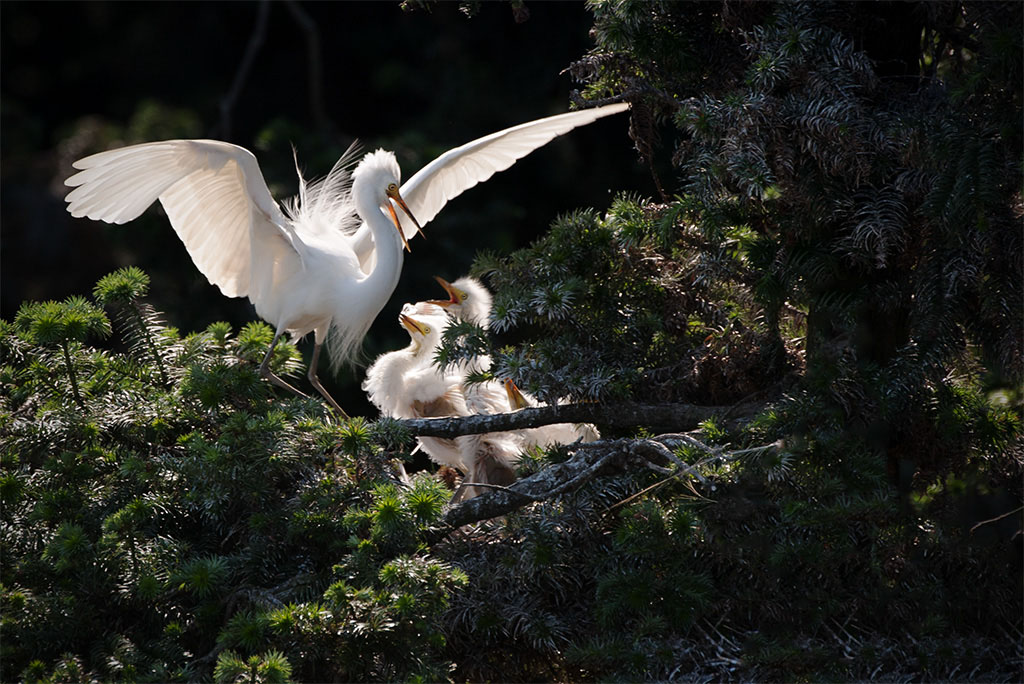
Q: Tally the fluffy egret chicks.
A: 3